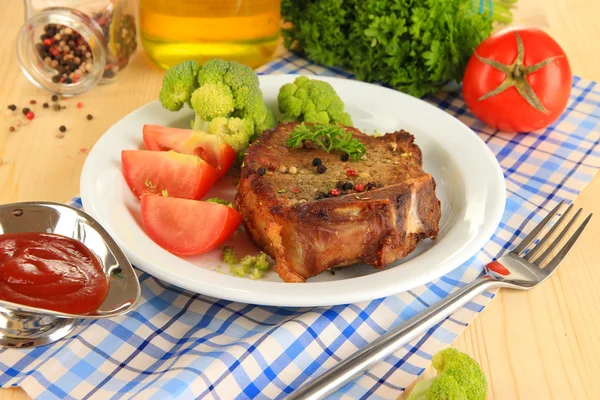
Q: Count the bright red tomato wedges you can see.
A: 3